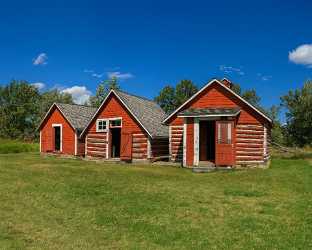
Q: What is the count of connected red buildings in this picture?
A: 3